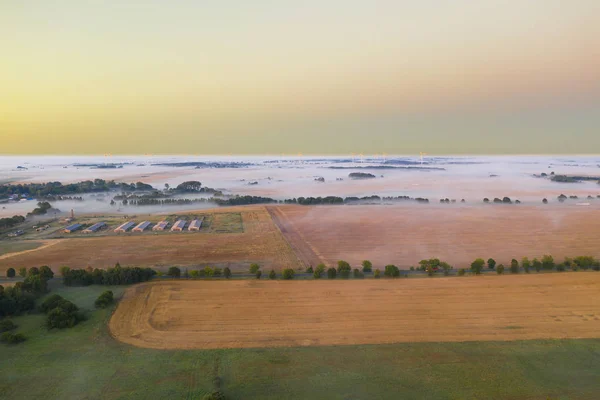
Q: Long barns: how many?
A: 7